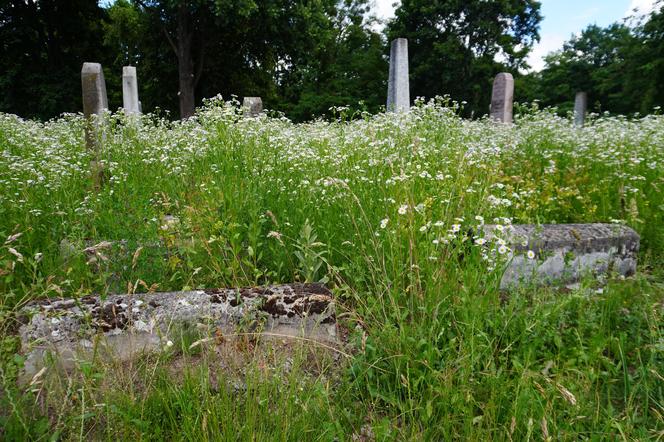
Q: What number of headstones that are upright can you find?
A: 6